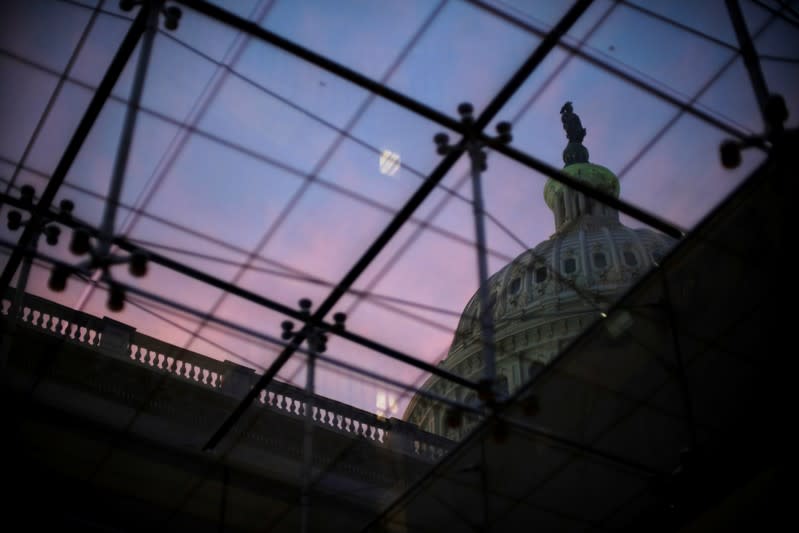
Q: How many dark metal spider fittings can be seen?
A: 7